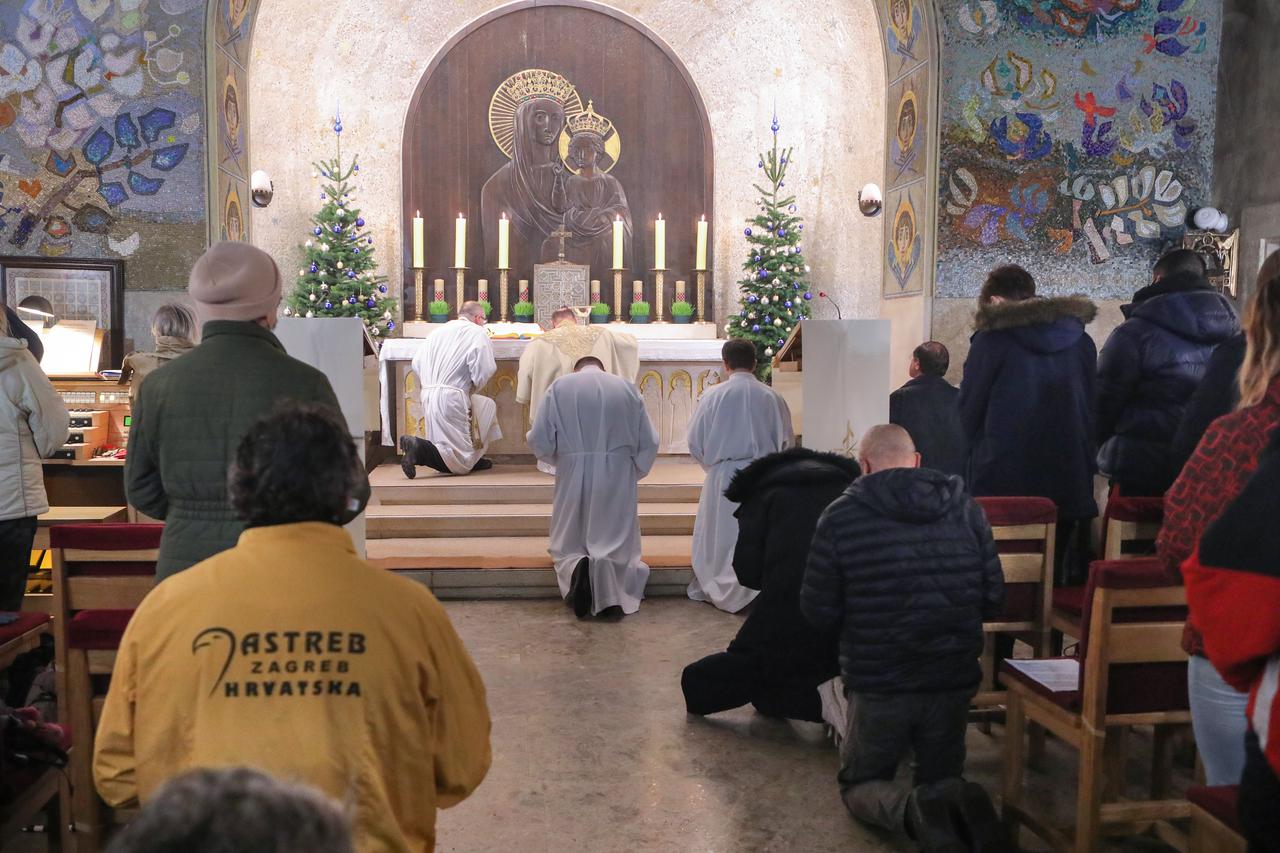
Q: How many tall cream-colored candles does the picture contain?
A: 6